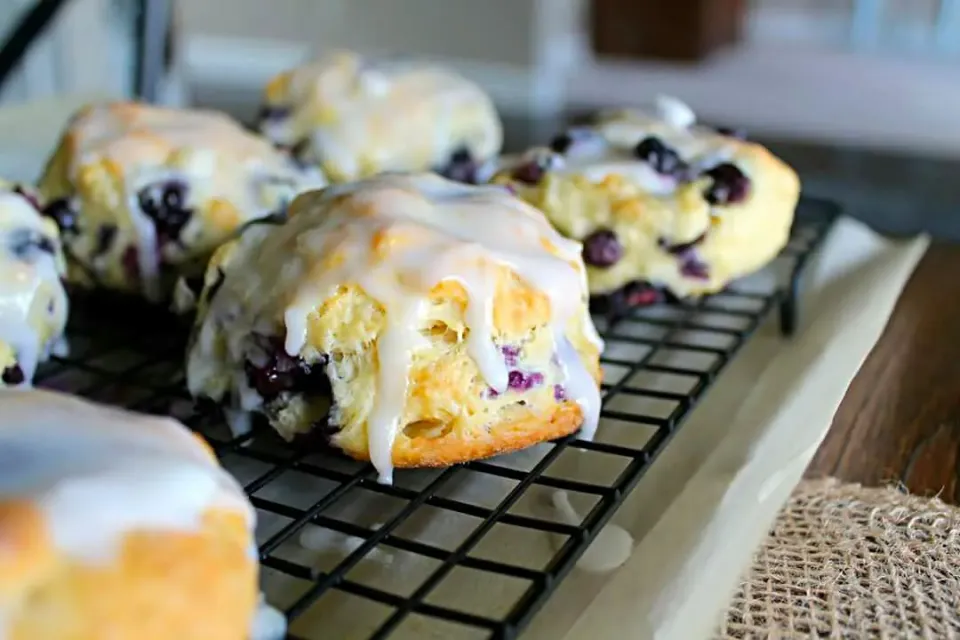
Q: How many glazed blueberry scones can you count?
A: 6